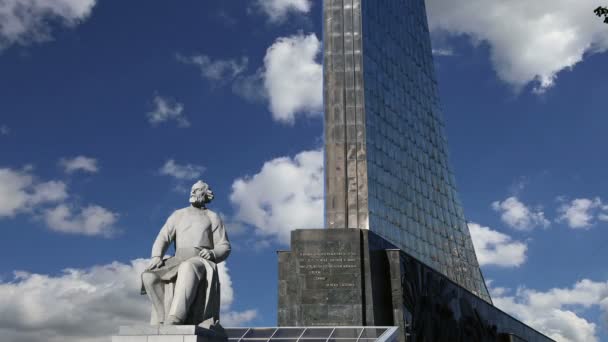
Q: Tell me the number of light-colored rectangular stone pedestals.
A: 1